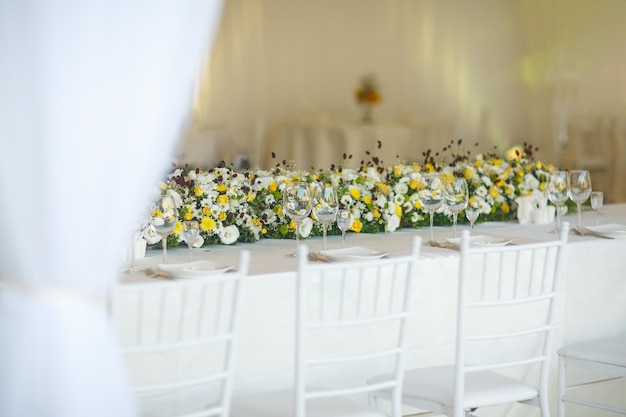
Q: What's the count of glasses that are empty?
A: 11